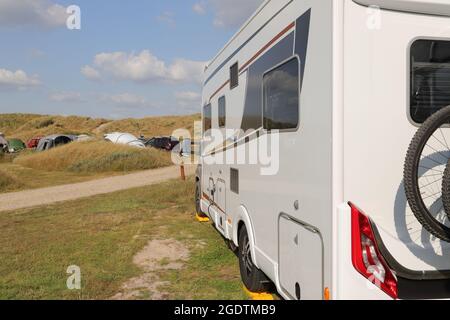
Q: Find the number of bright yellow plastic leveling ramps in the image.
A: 2